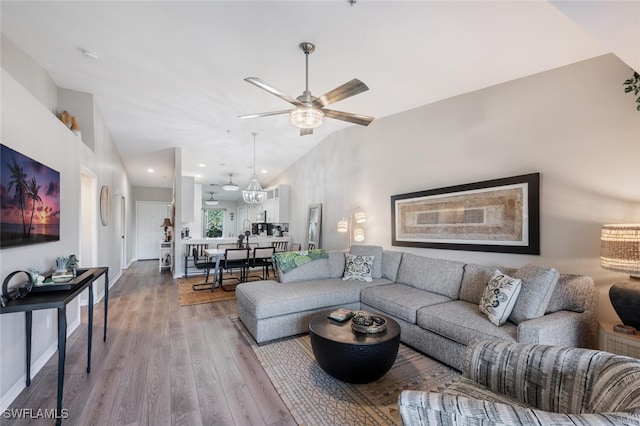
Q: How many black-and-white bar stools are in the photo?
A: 2